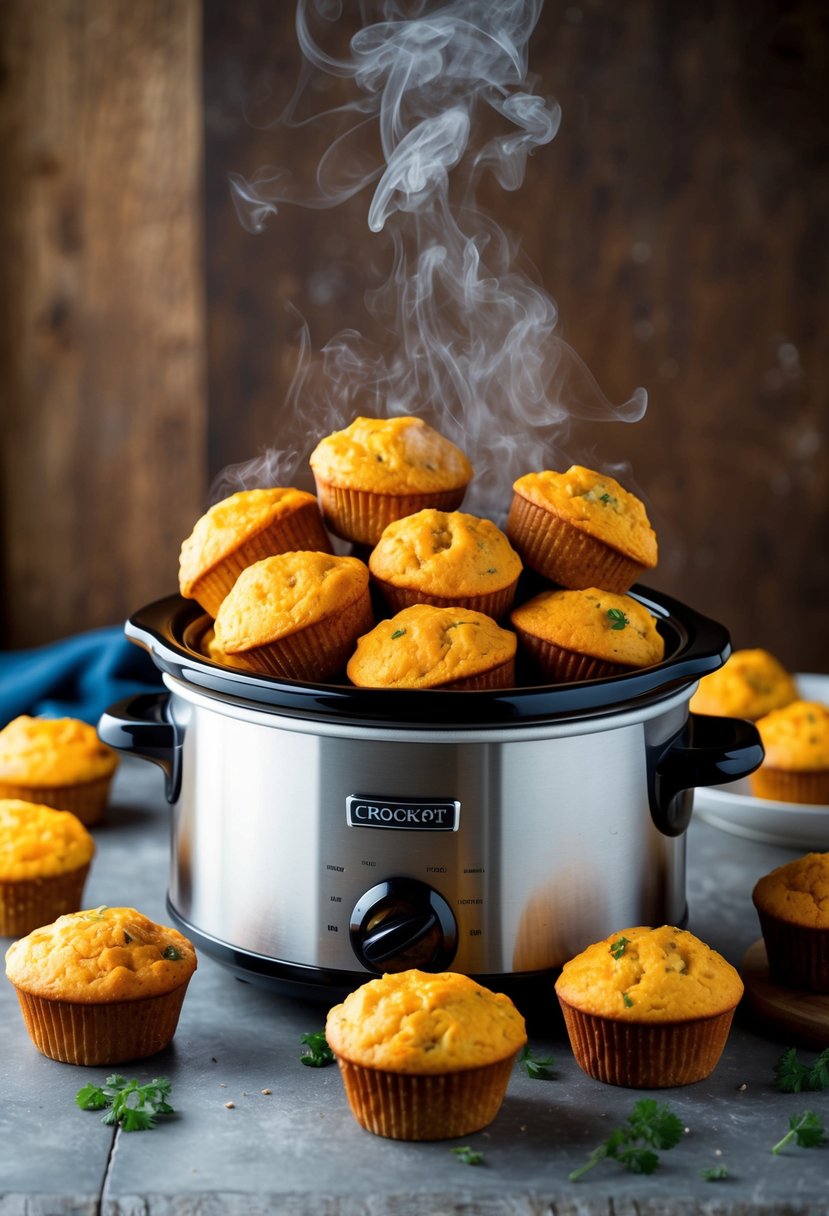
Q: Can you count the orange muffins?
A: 15